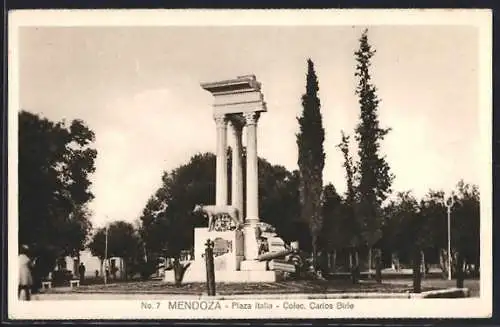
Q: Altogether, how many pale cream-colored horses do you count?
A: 0